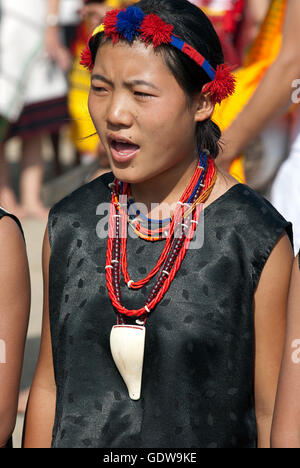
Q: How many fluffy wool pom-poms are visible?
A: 5